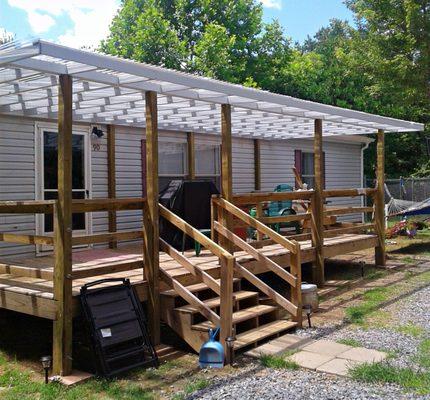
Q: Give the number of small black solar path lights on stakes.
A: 4